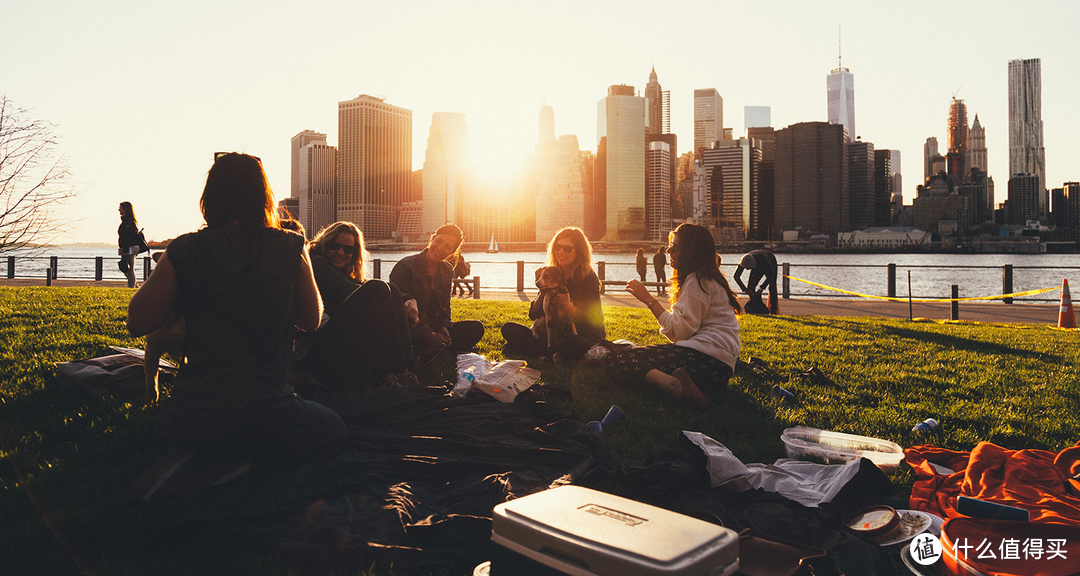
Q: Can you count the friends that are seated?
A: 5